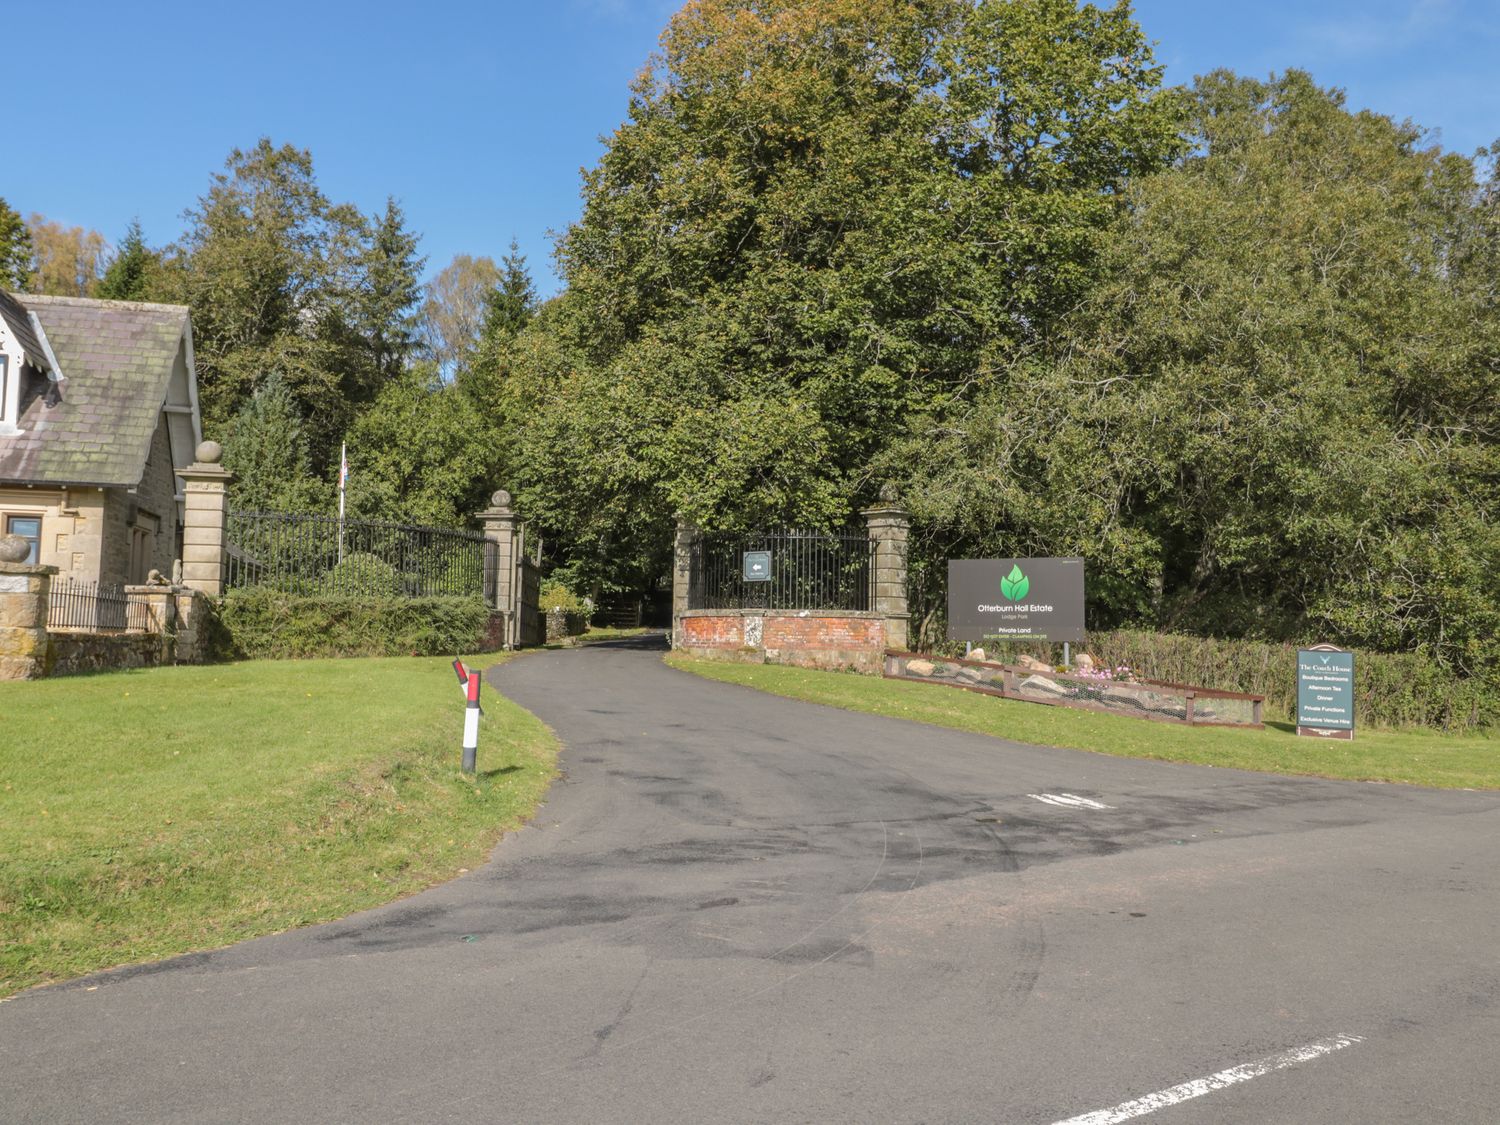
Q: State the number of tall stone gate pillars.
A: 4